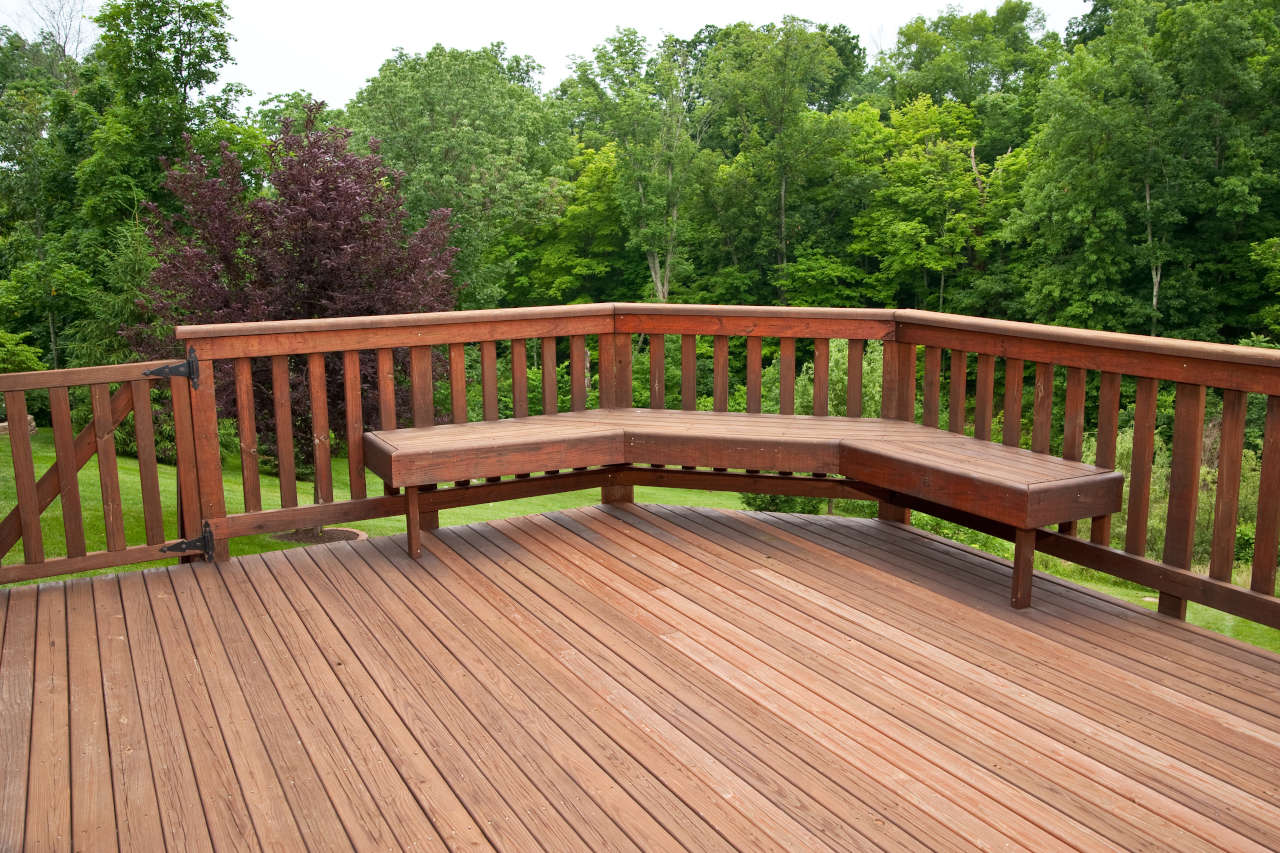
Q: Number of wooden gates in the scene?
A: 1